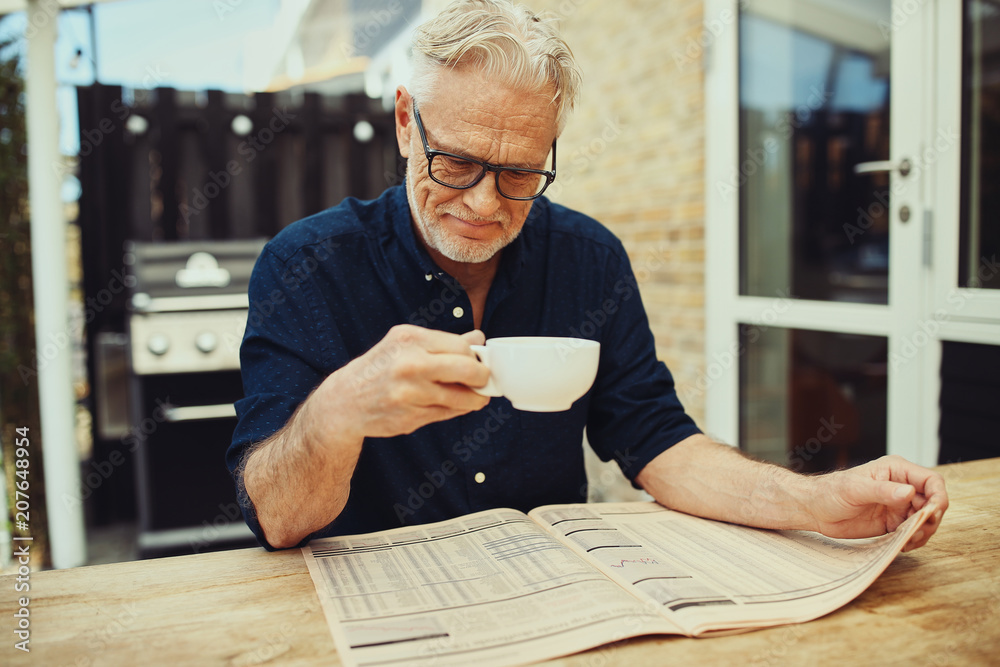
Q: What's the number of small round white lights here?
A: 3